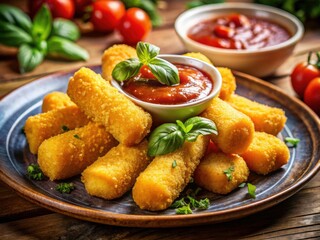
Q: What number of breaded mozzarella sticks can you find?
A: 13